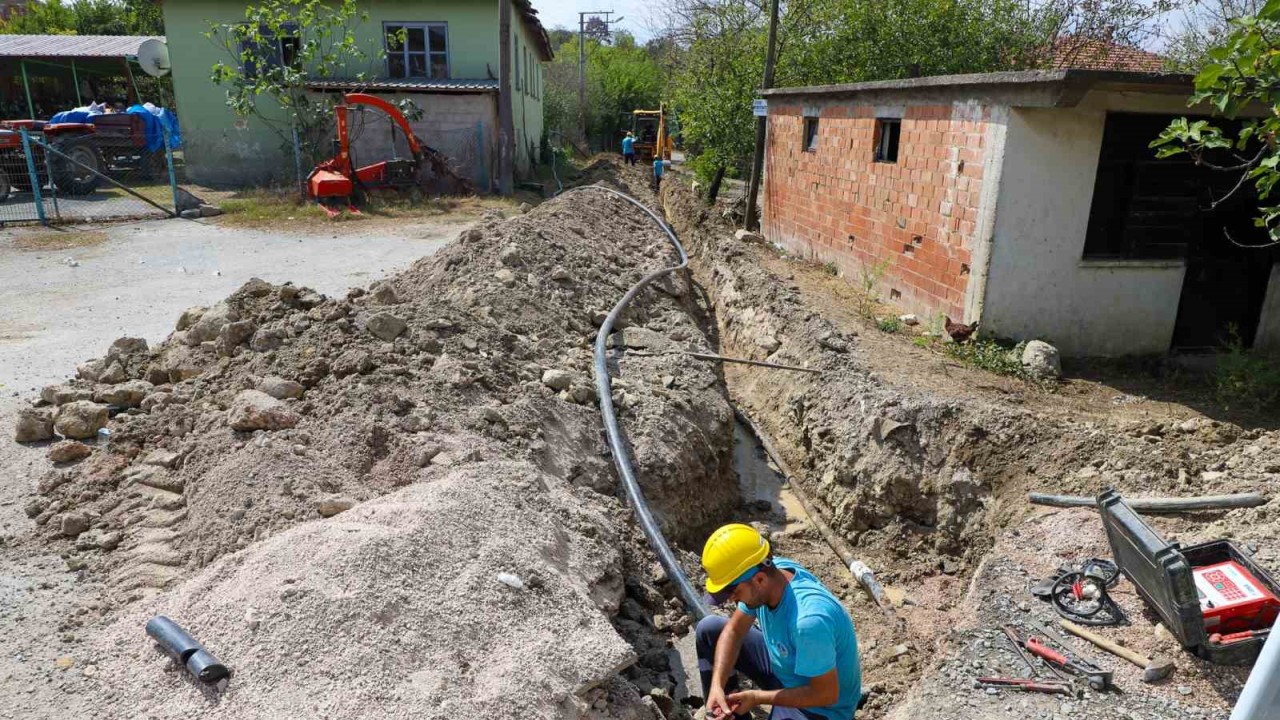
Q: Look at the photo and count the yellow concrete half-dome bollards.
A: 0